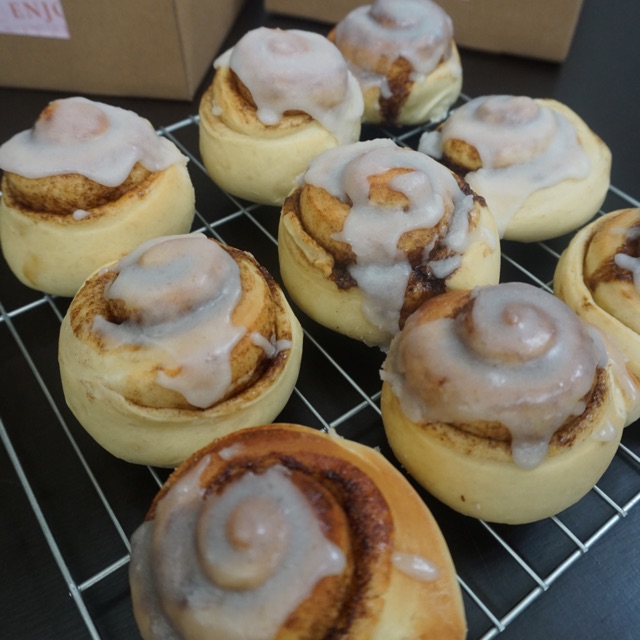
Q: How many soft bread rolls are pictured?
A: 9